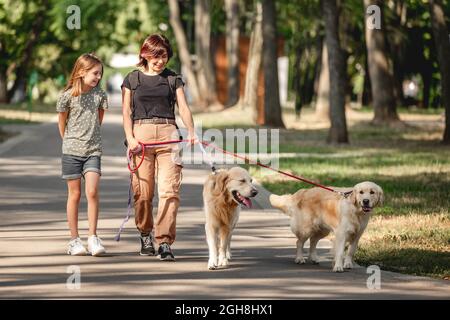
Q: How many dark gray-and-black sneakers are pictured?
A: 2